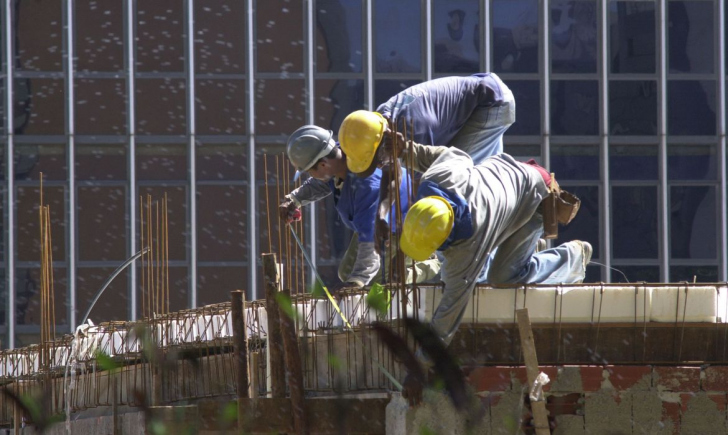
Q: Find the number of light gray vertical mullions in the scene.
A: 13